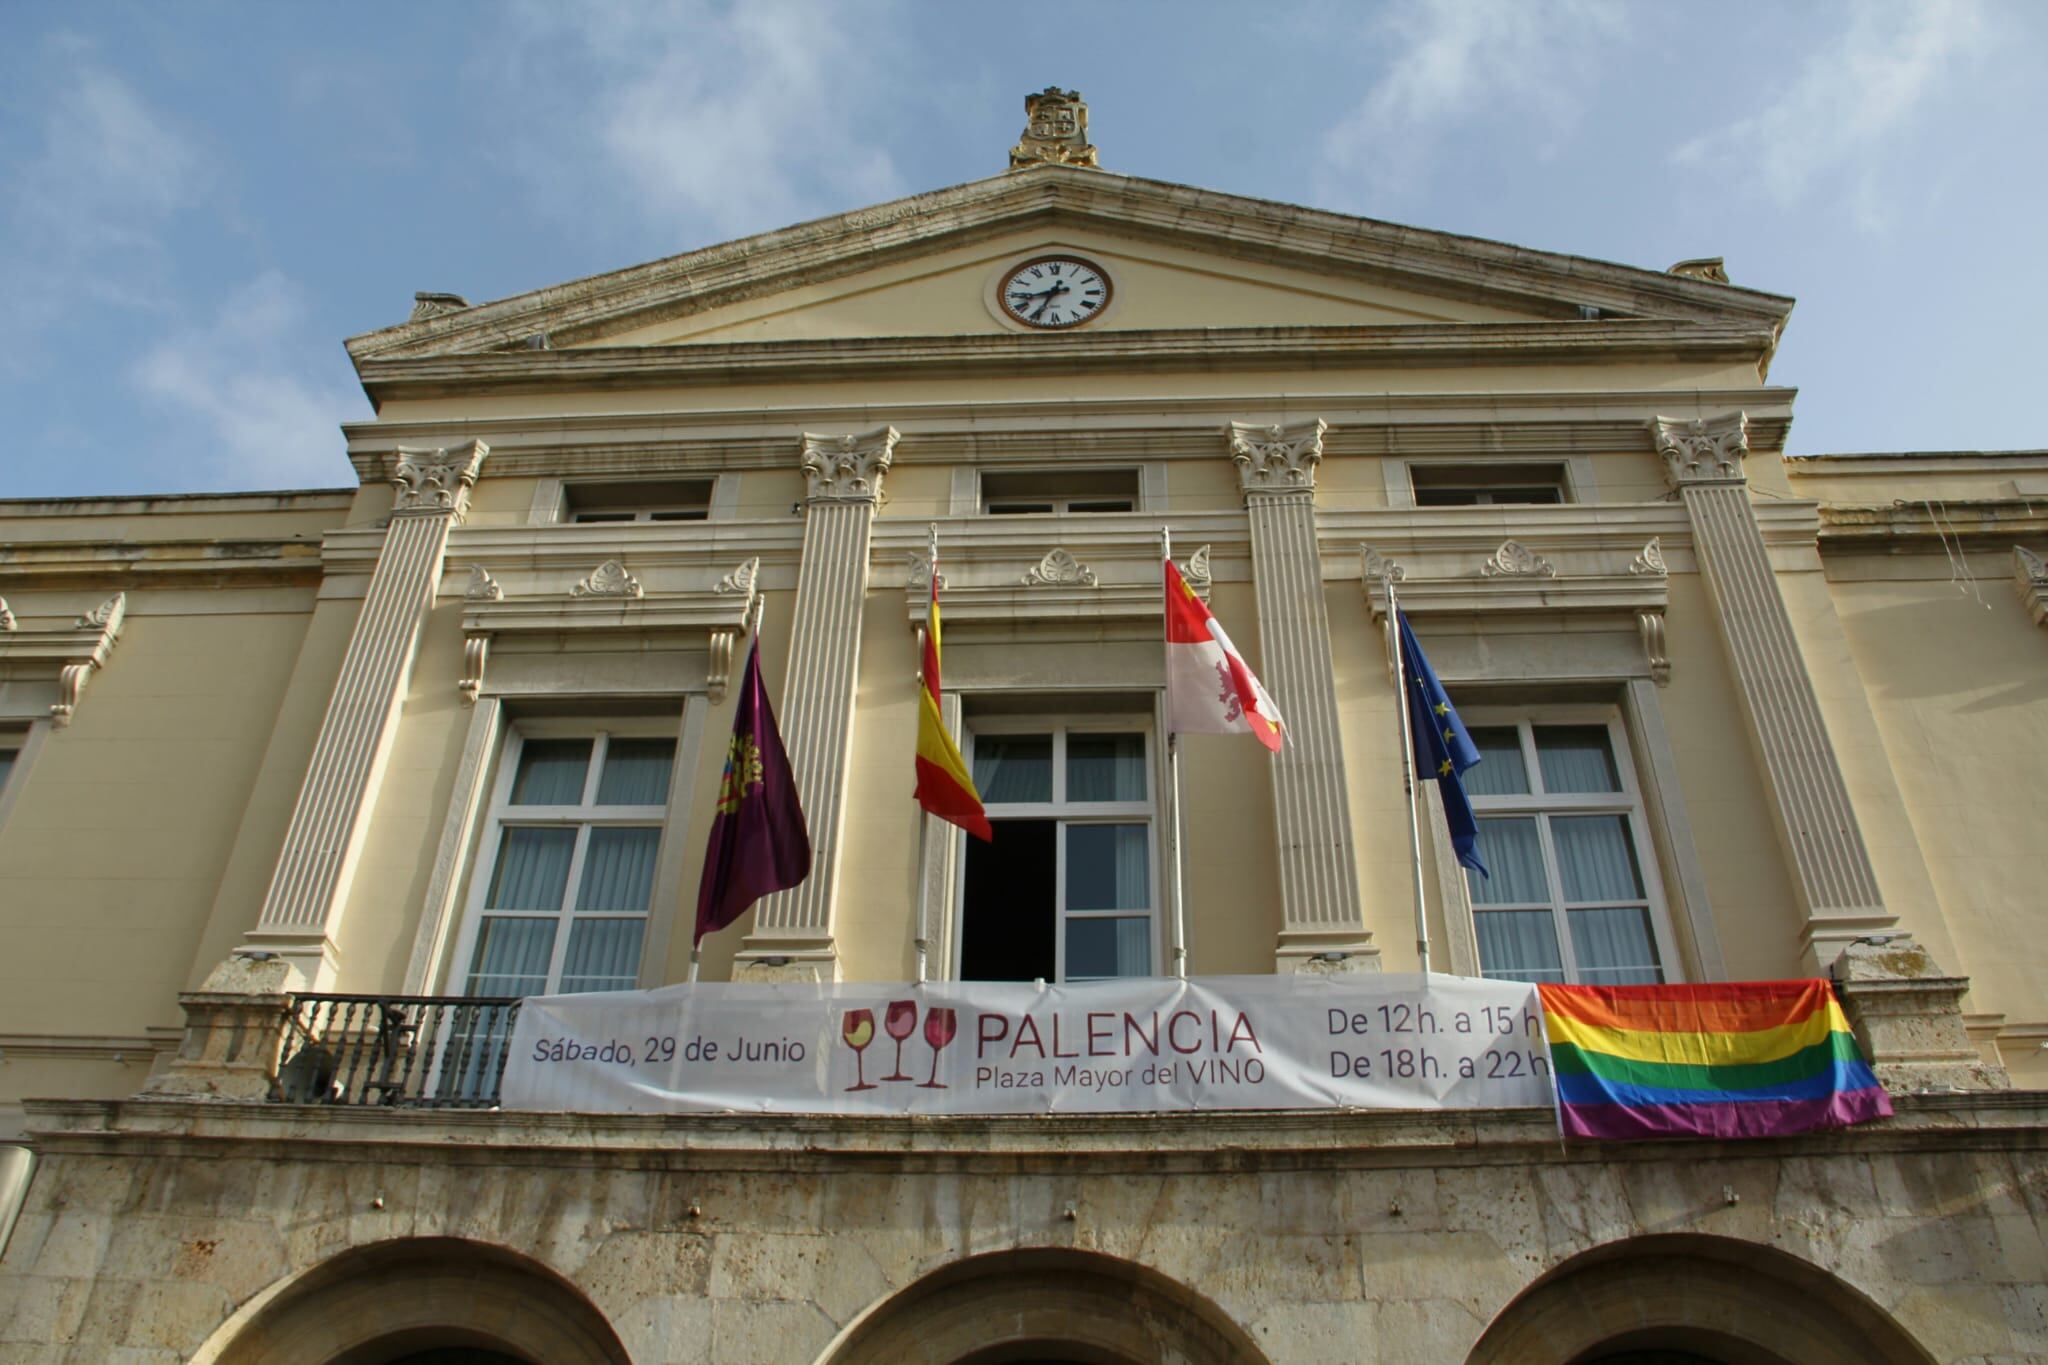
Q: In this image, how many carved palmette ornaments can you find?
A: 12